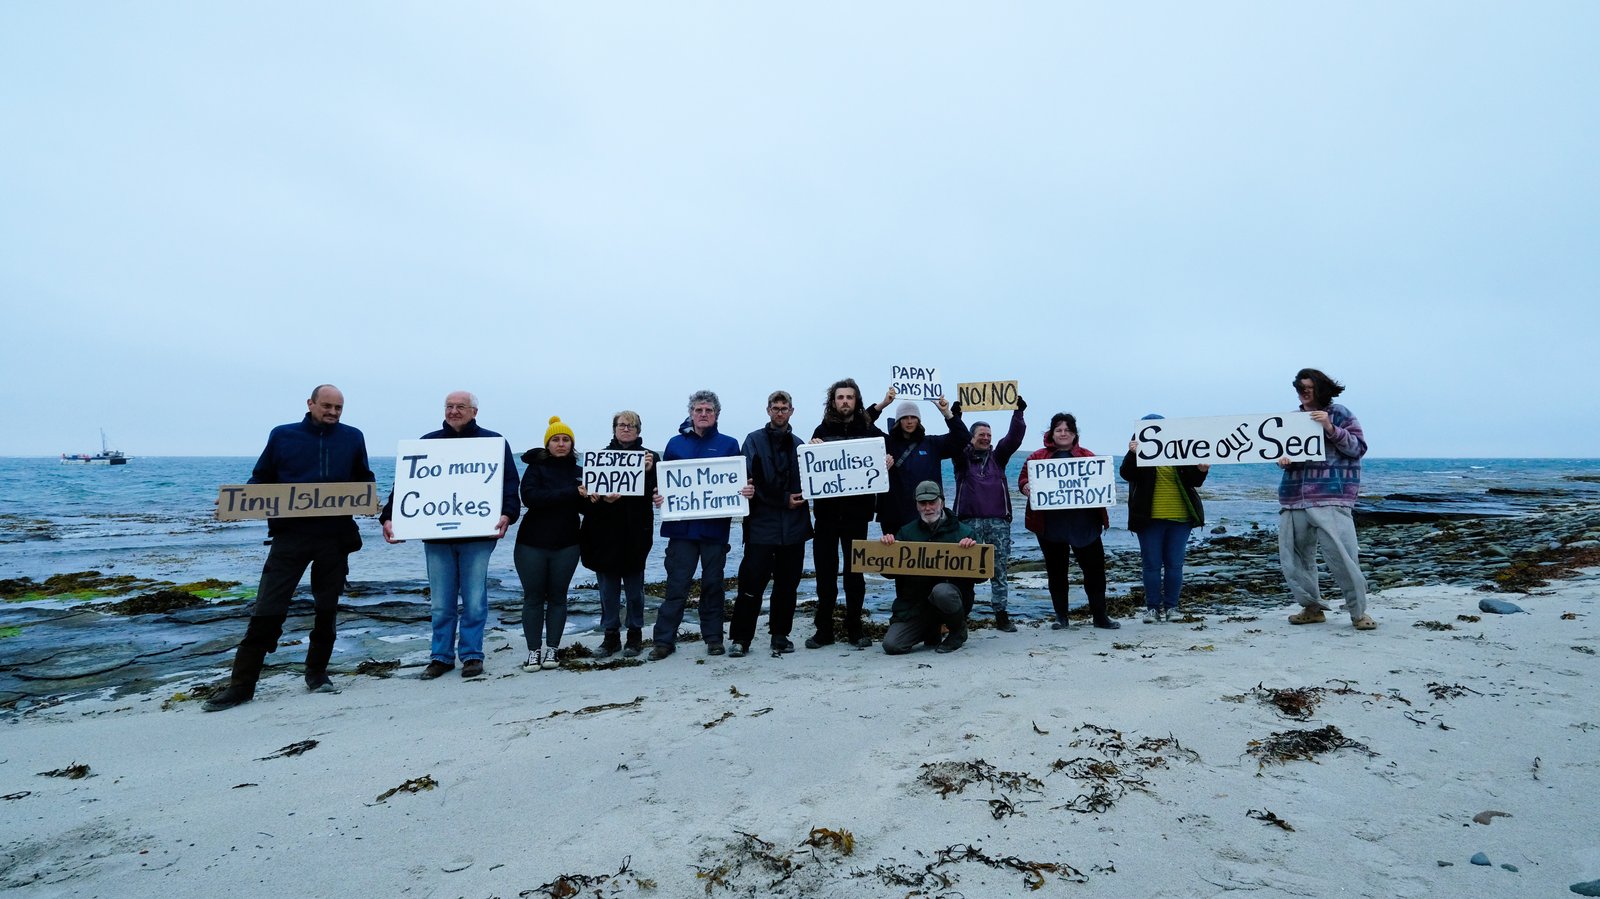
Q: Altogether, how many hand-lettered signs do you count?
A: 10